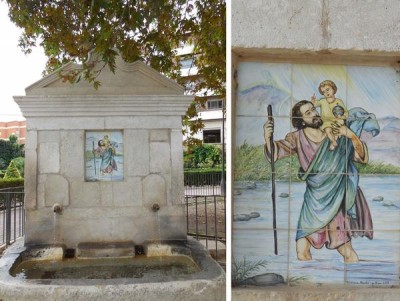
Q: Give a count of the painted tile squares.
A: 12